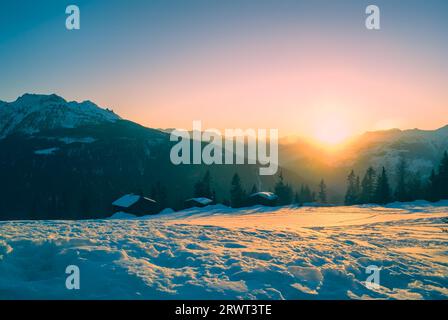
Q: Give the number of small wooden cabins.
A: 3